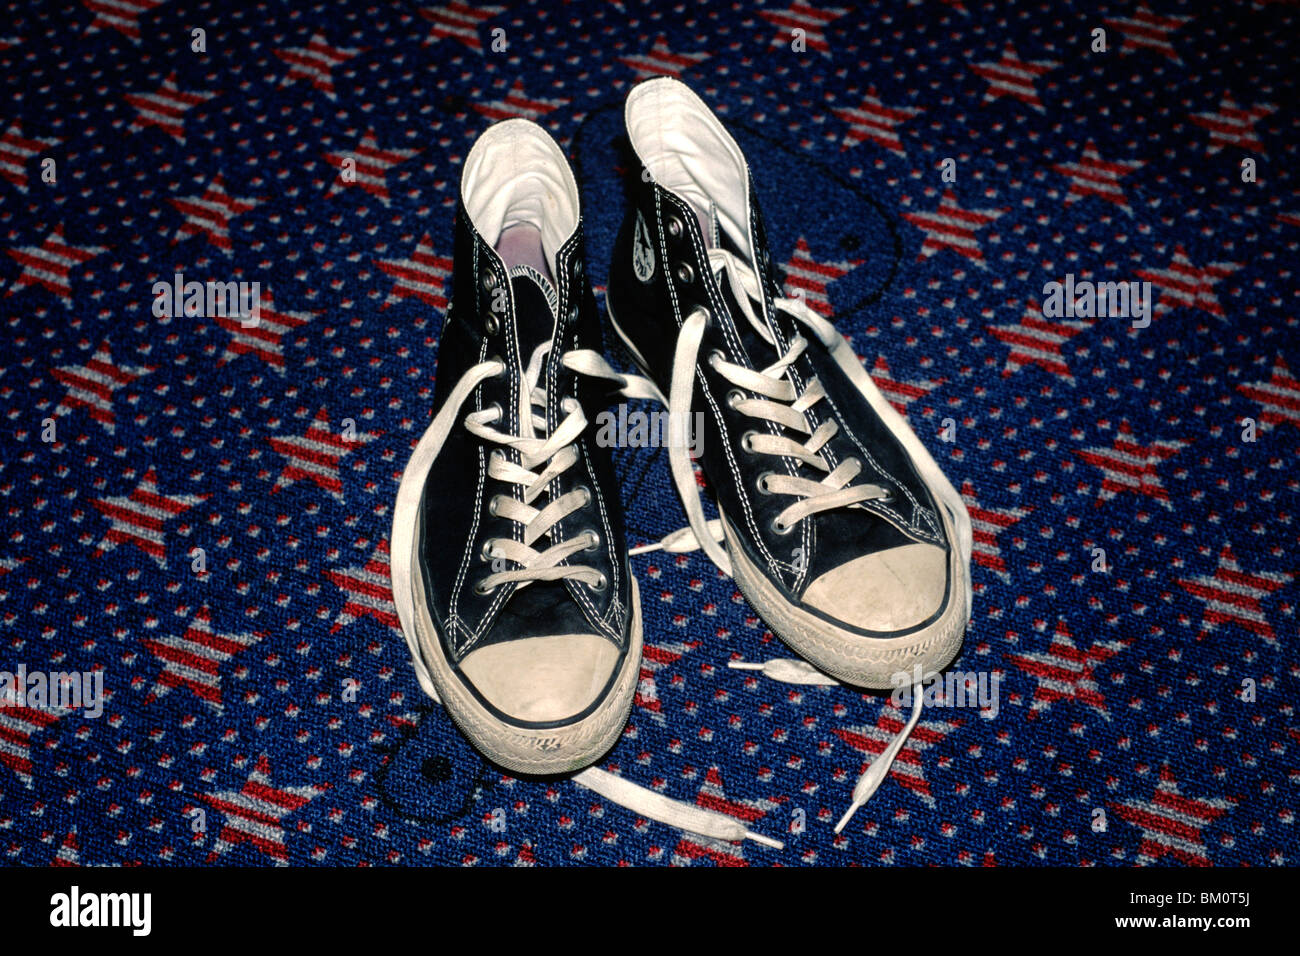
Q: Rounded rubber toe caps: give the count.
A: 2